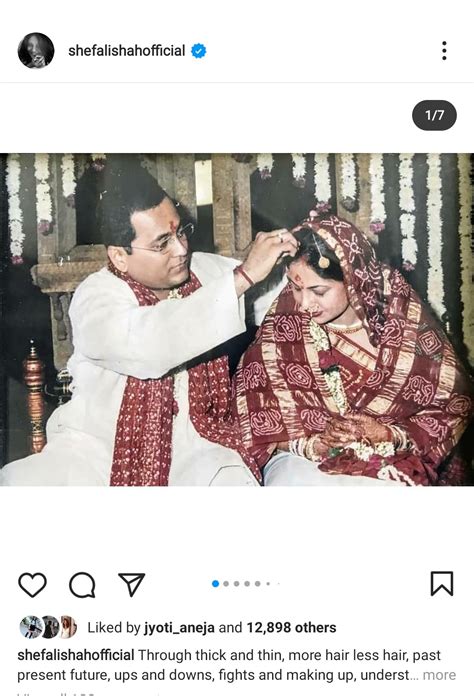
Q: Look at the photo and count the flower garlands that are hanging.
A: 12